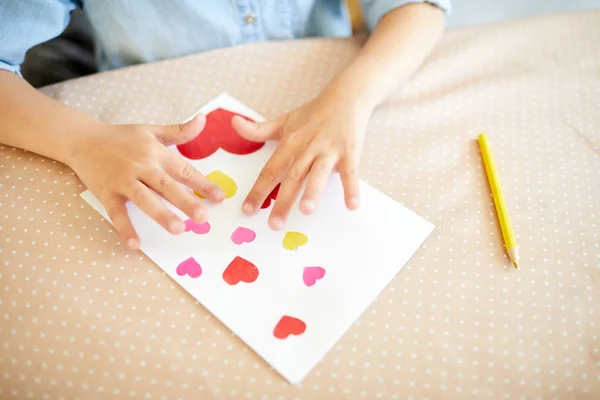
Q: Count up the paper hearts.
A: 10